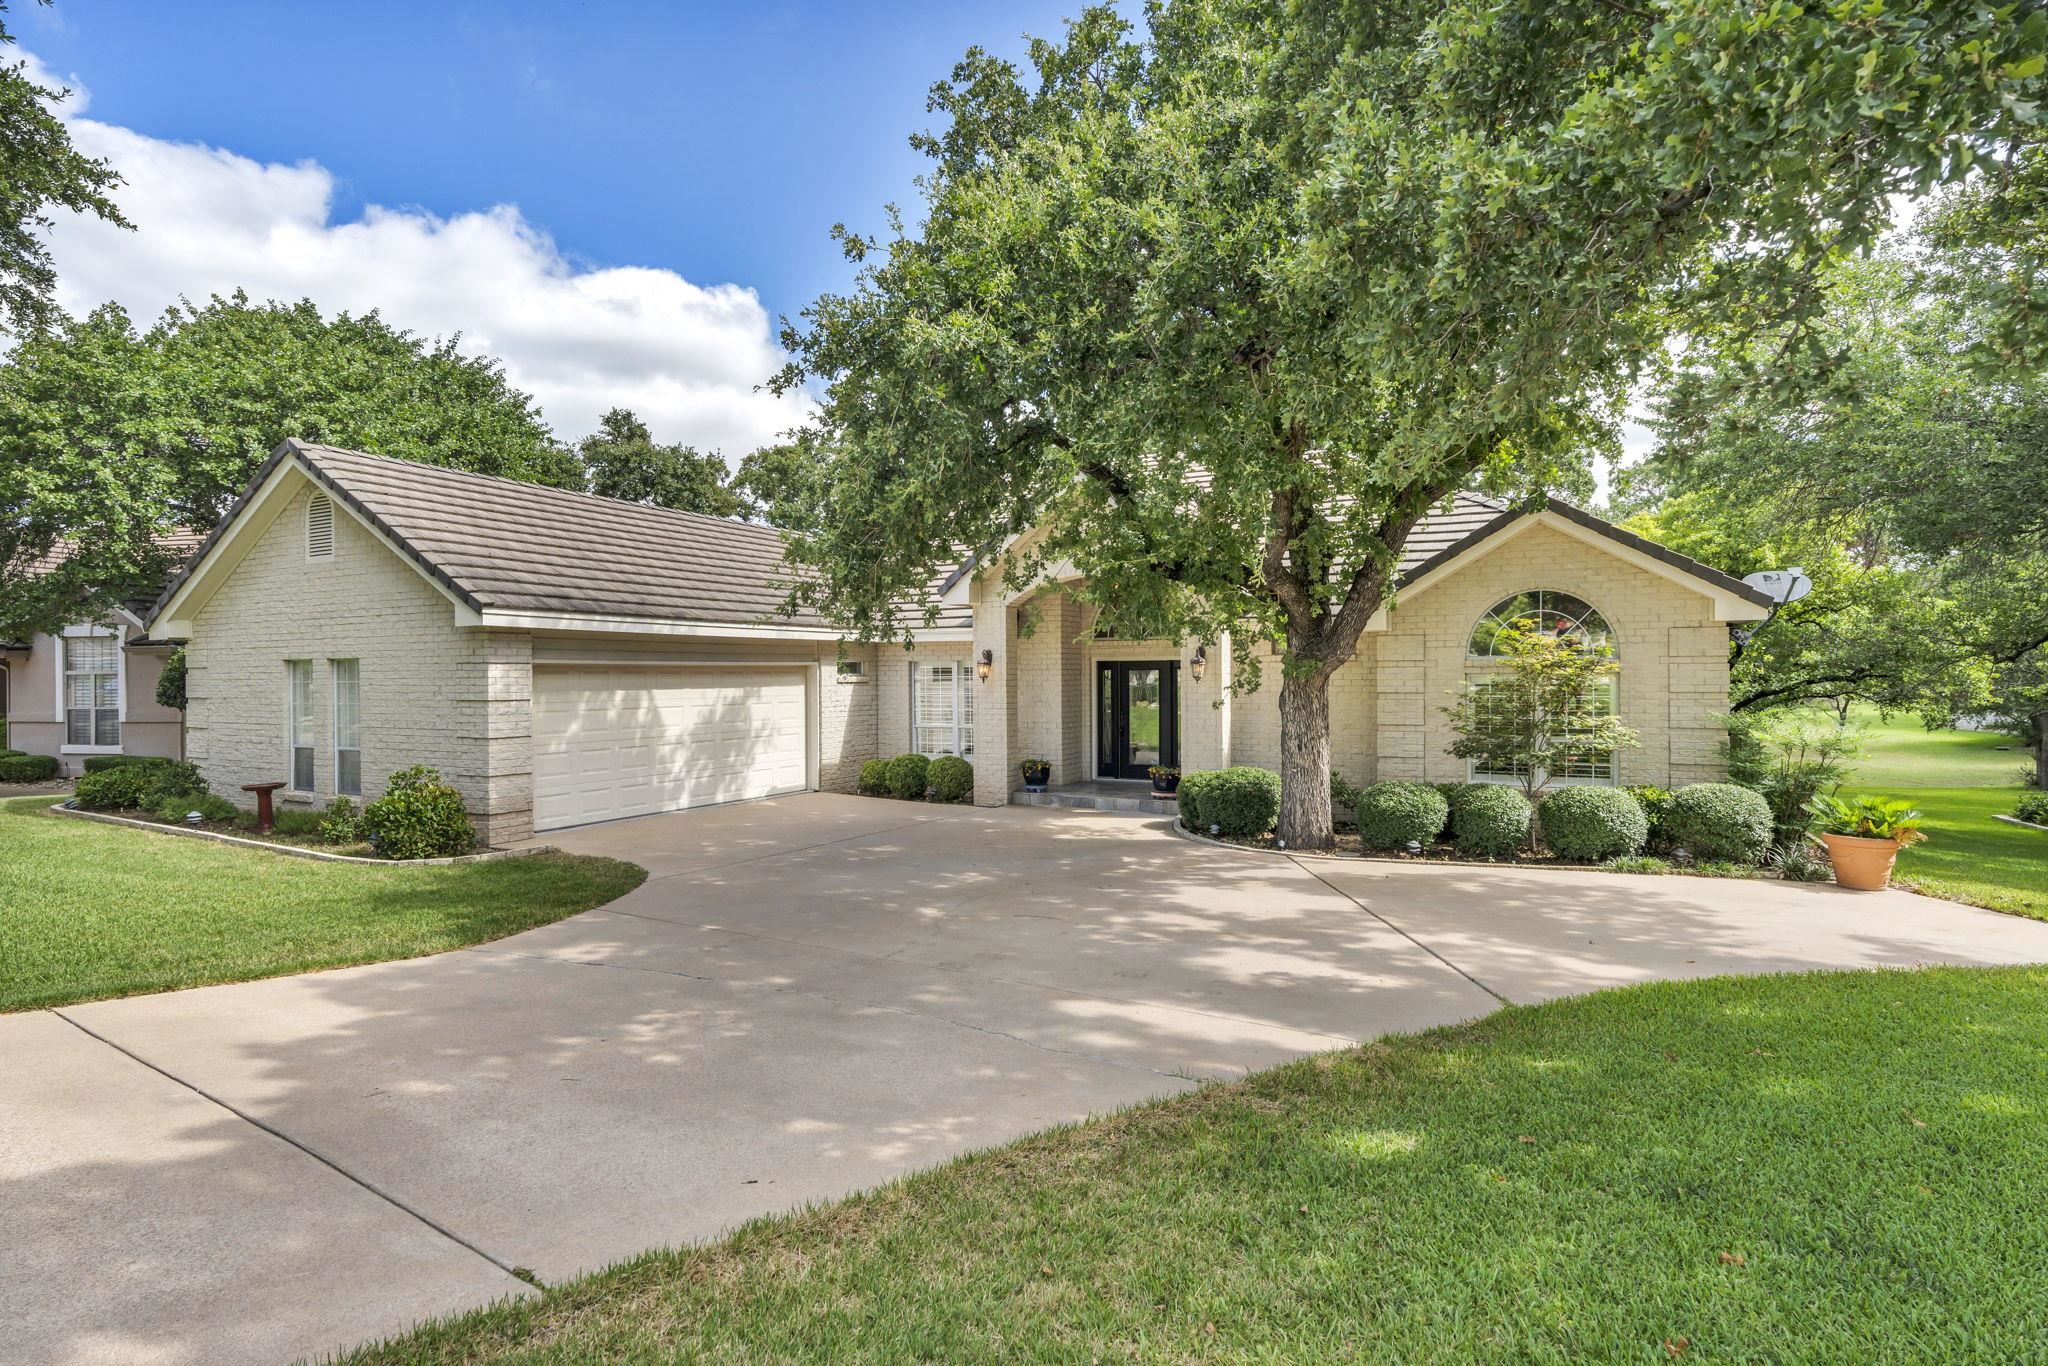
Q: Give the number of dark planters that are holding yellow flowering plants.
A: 2